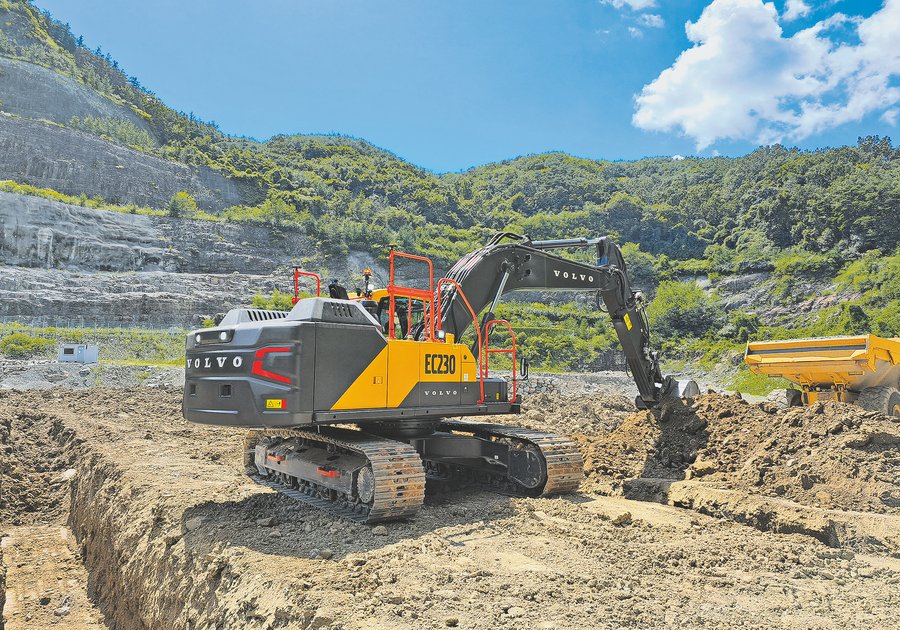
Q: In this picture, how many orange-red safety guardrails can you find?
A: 4